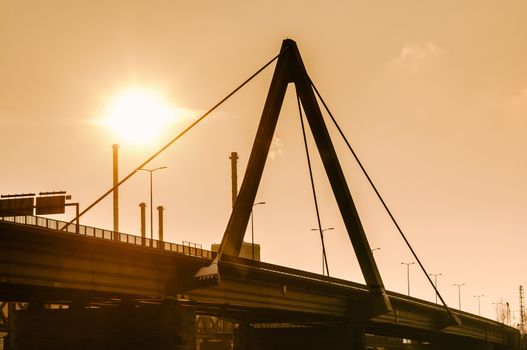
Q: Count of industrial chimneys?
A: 4